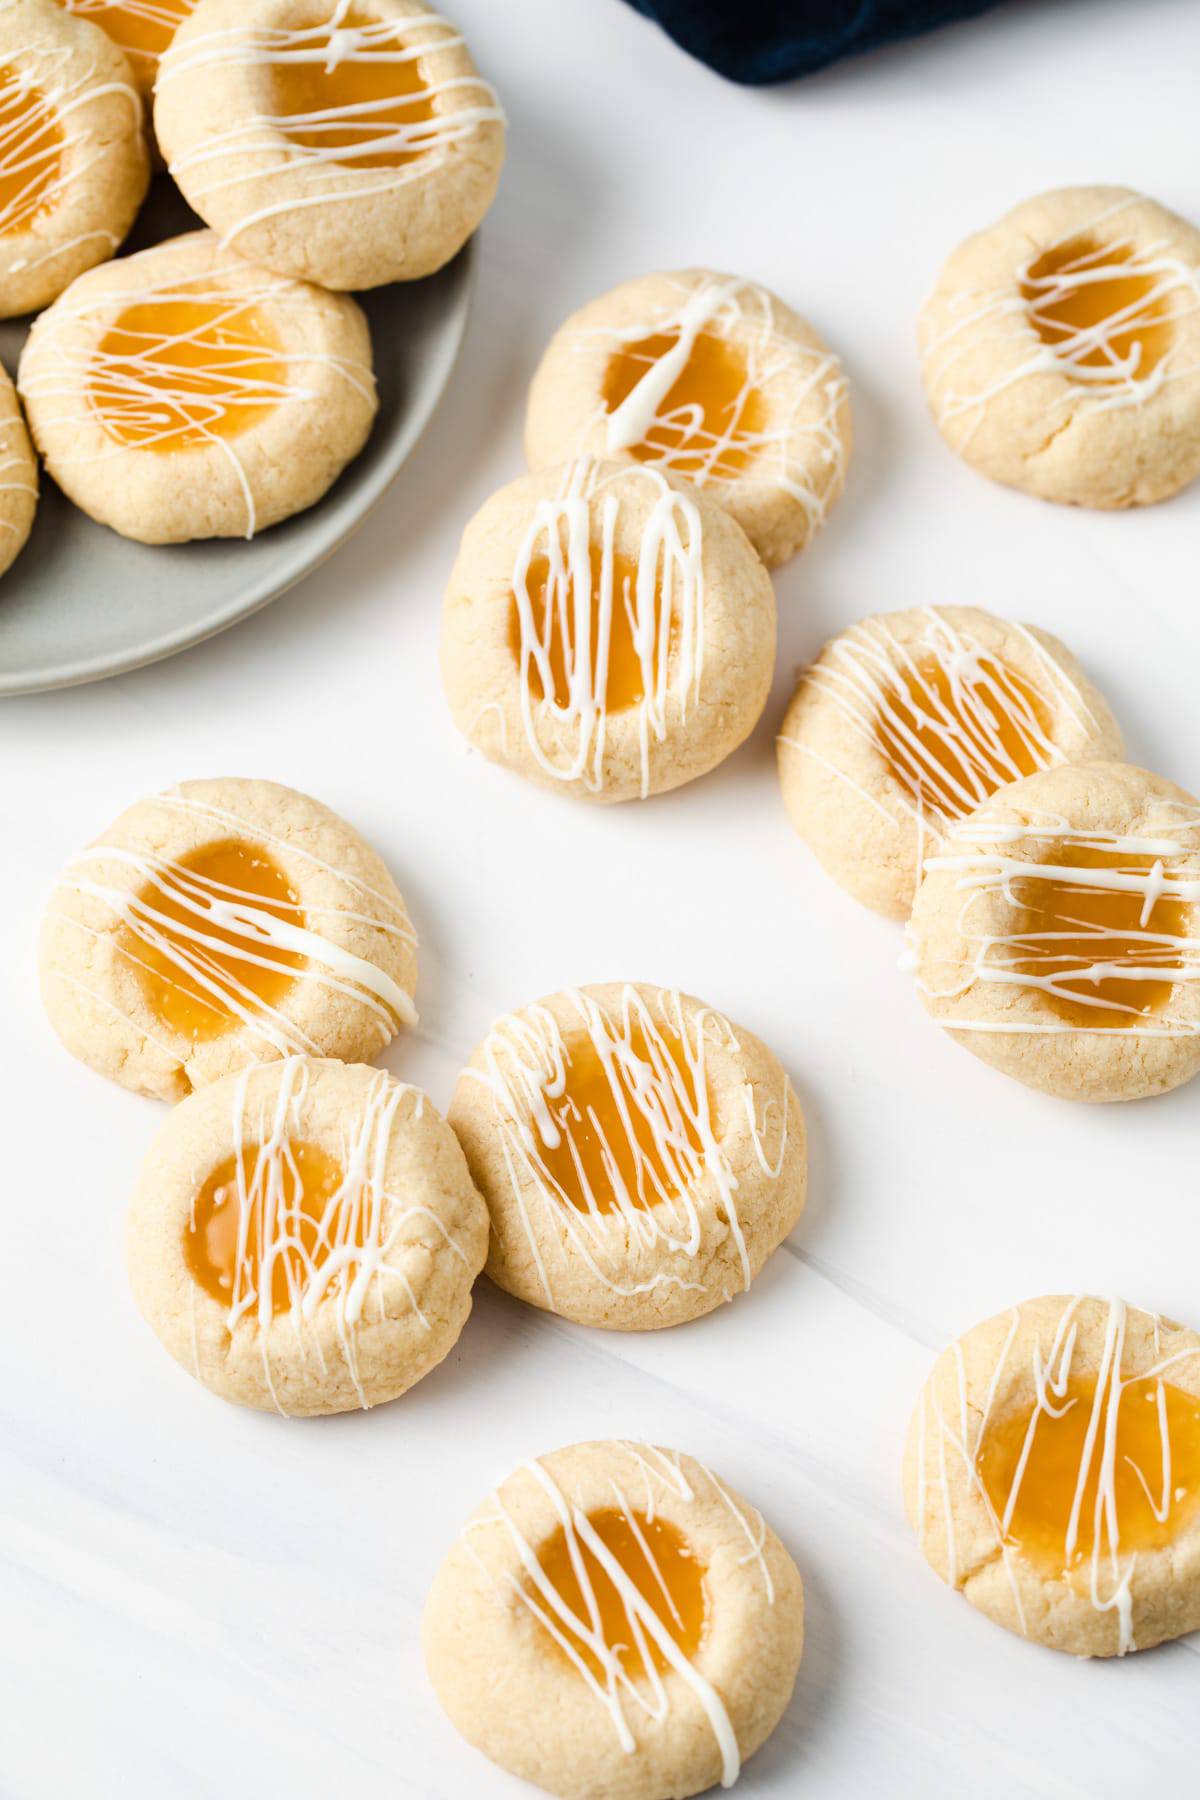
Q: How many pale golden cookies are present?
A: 15